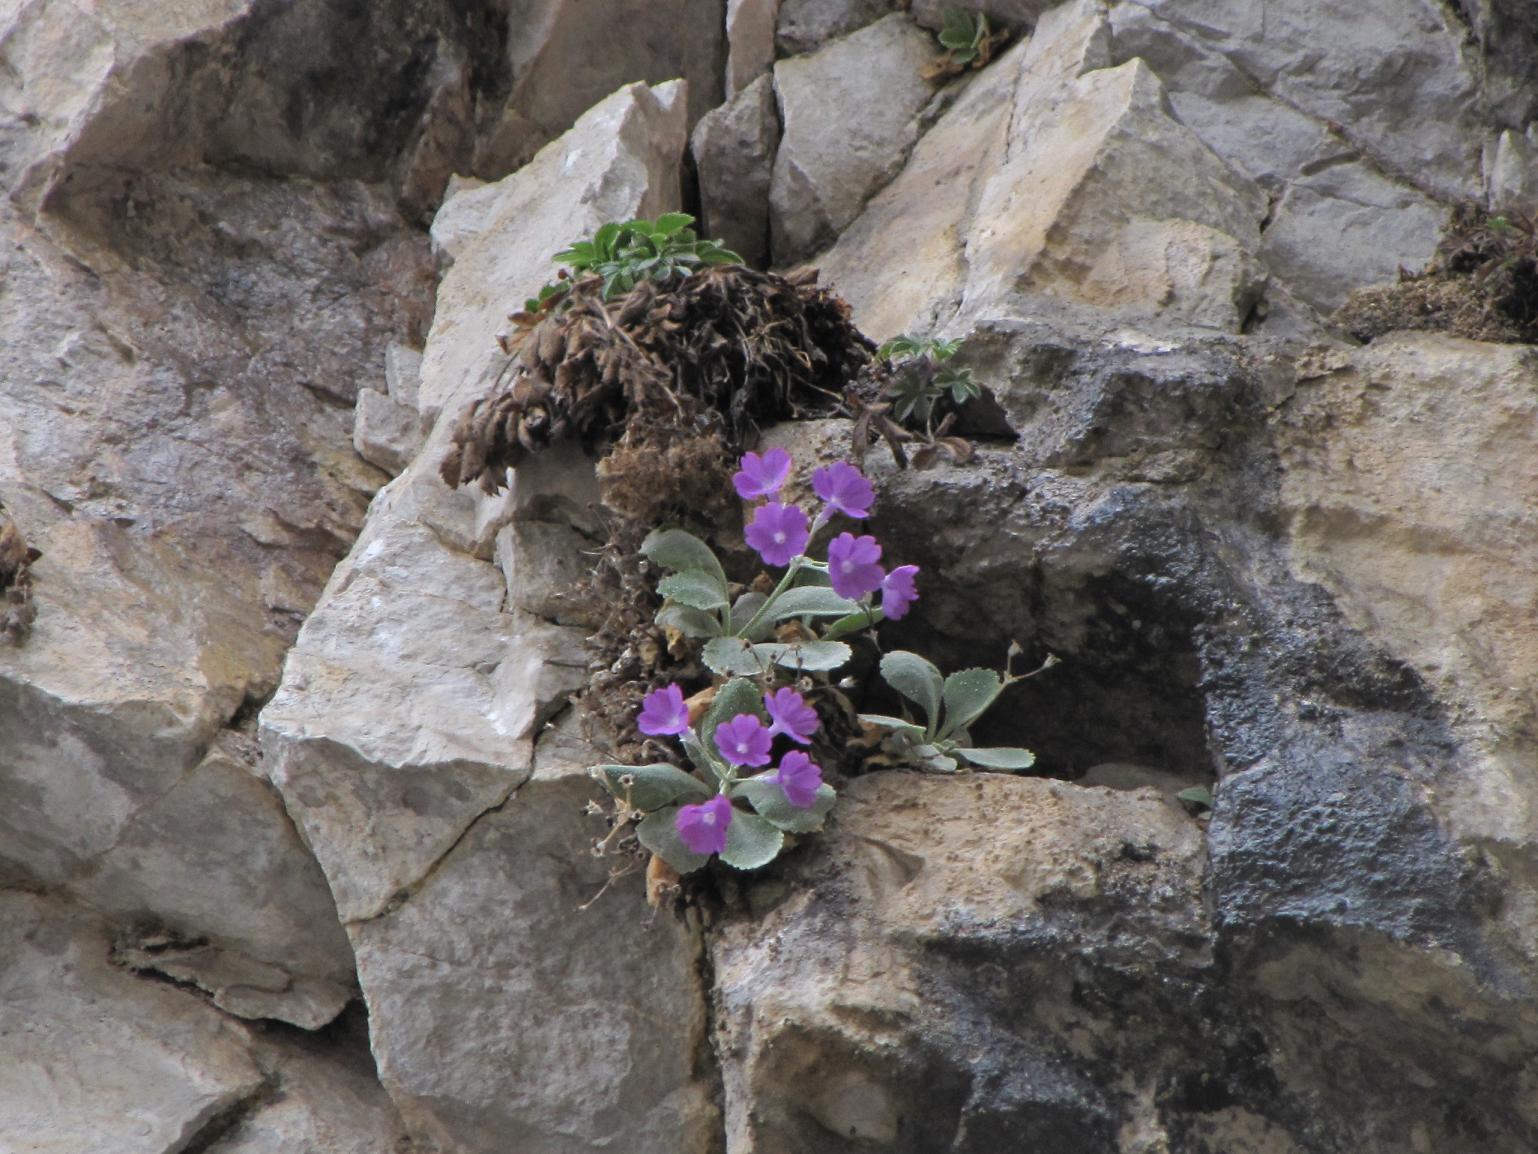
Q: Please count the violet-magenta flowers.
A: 10